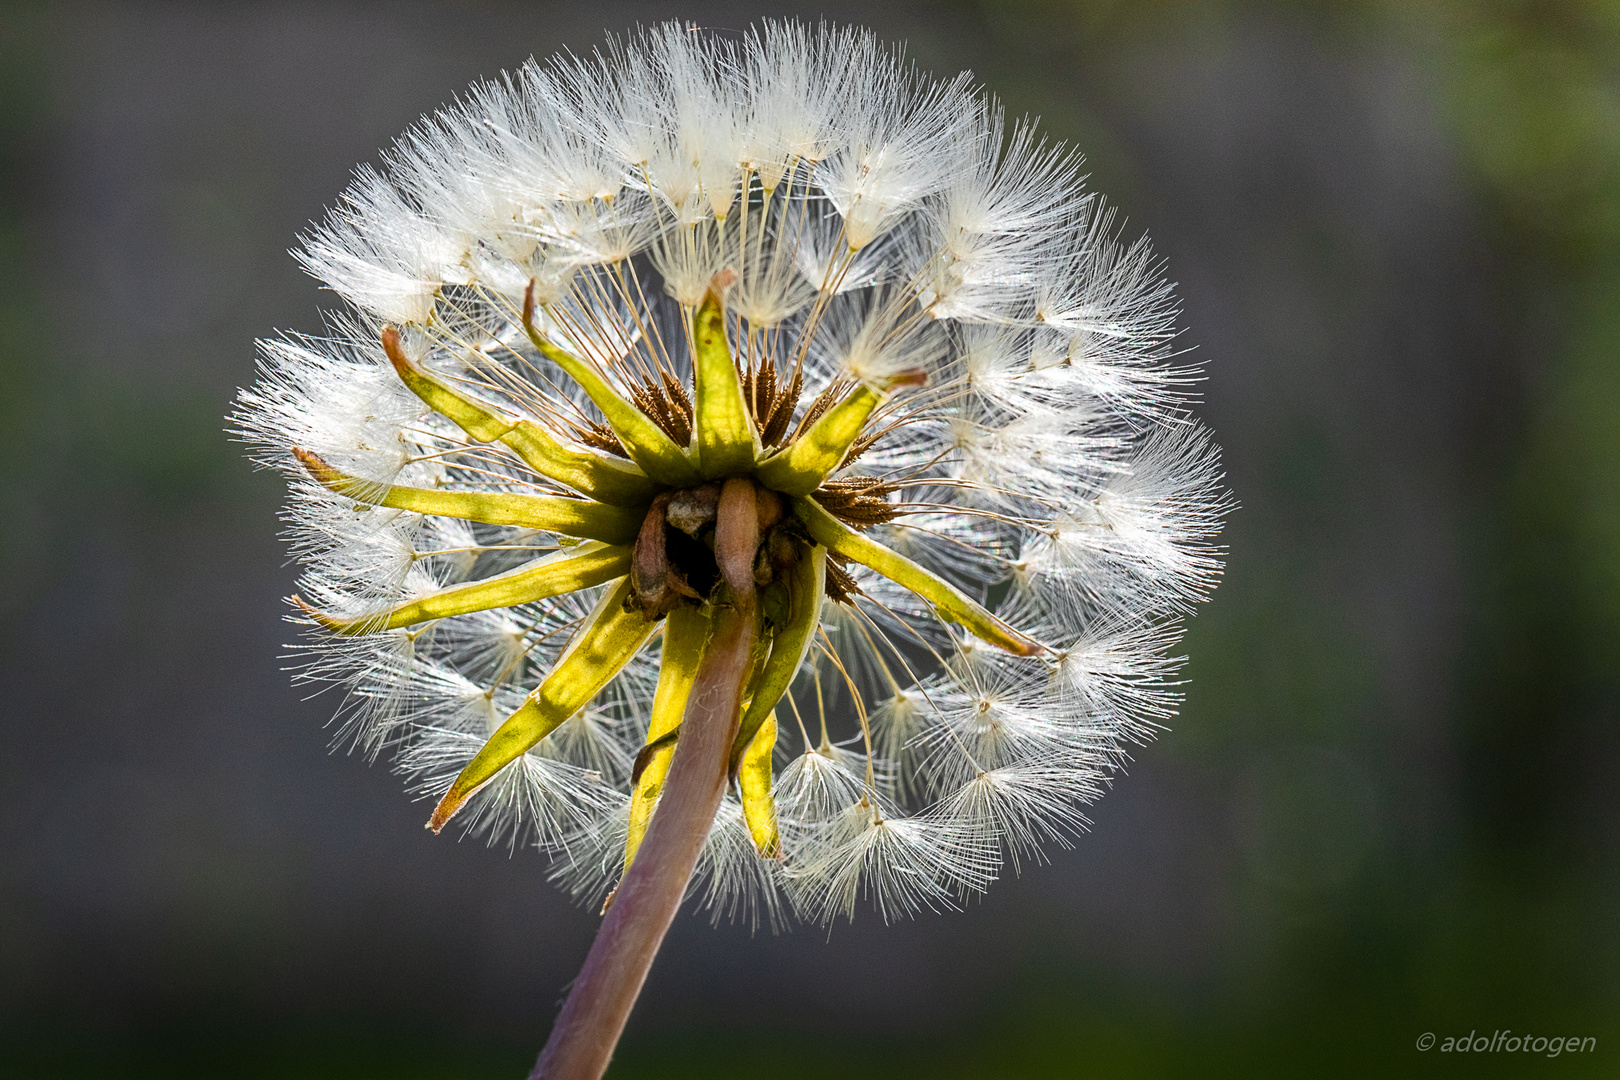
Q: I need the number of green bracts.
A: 11